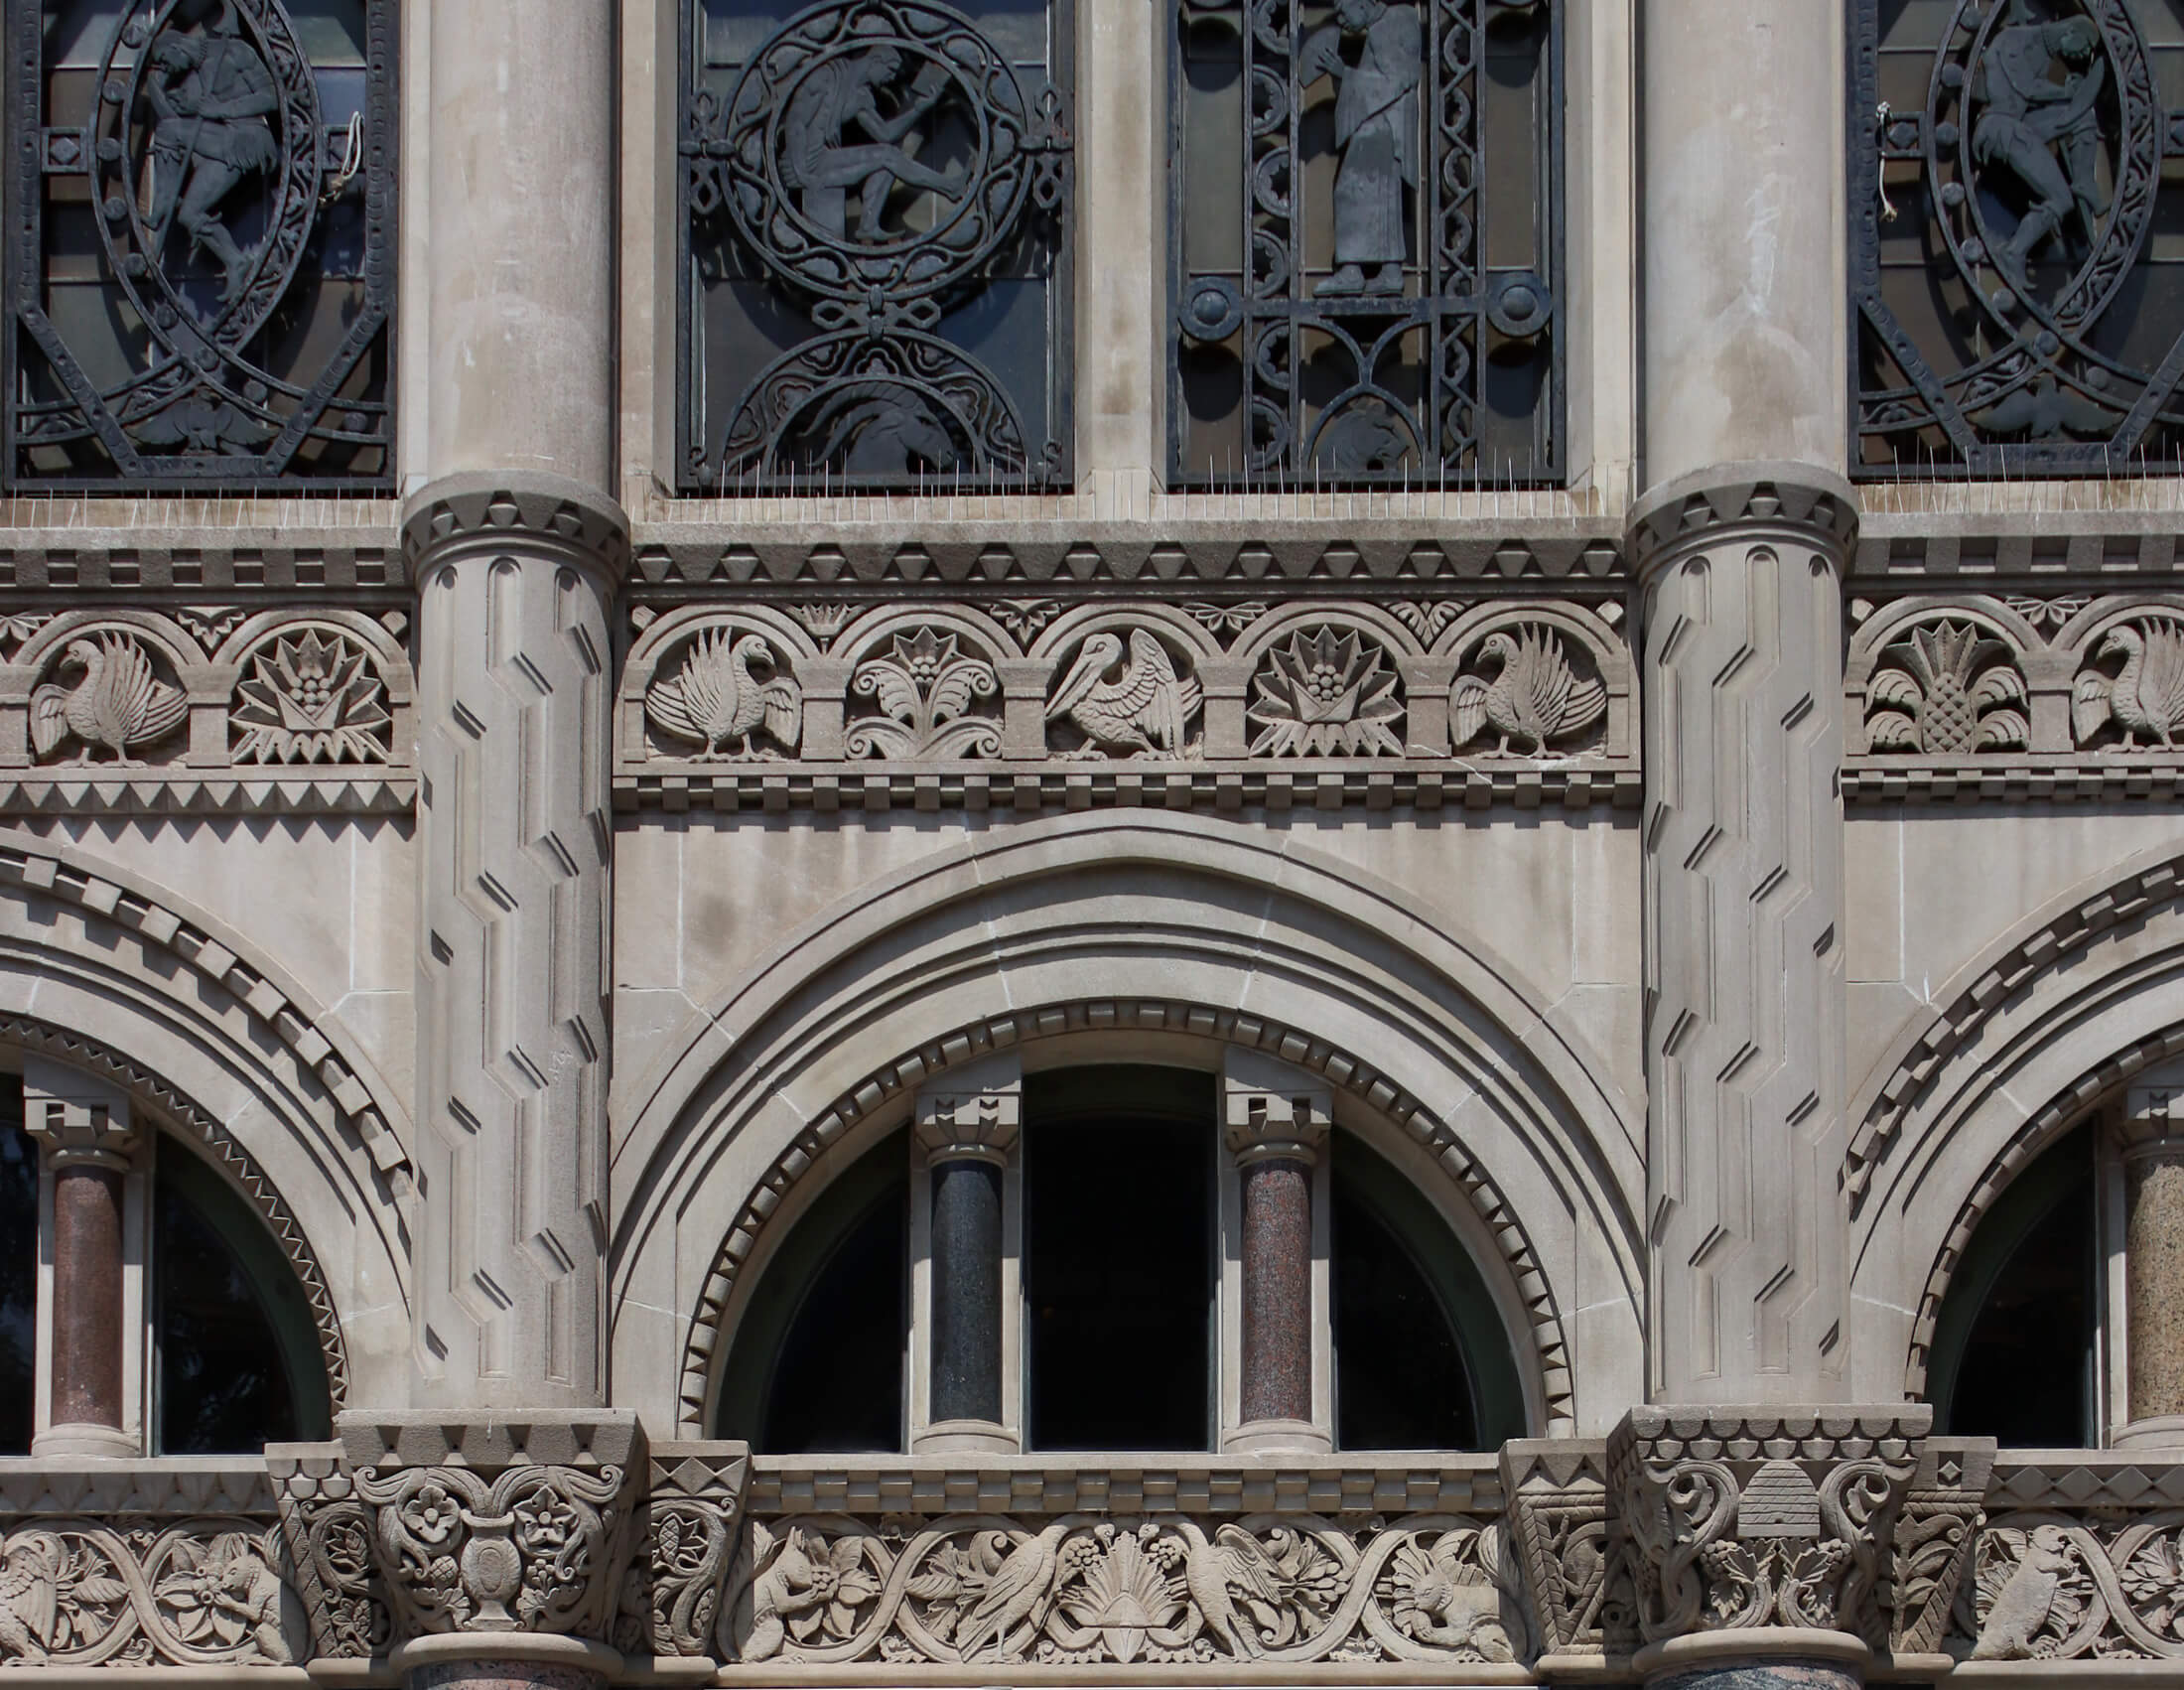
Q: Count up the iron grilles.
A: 4